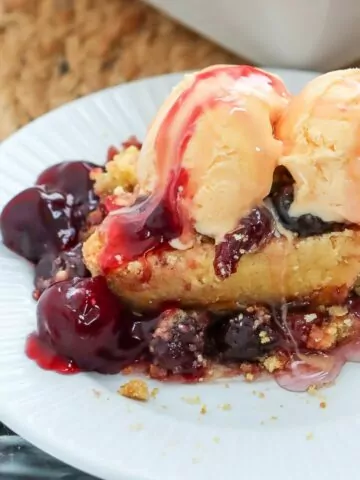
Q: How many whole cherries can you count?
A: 3